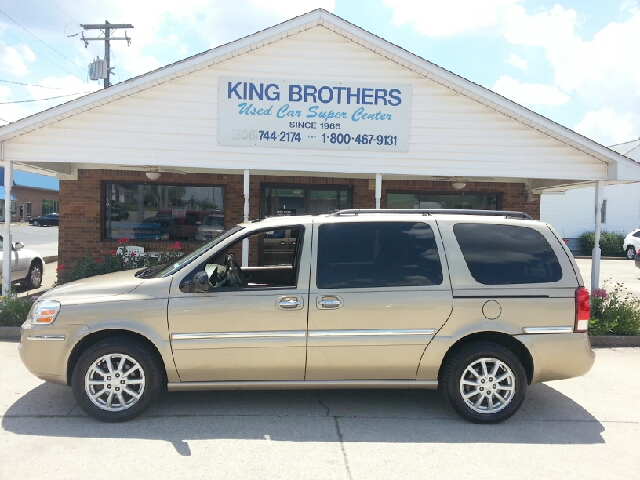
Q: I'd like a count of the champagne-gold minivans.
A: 1